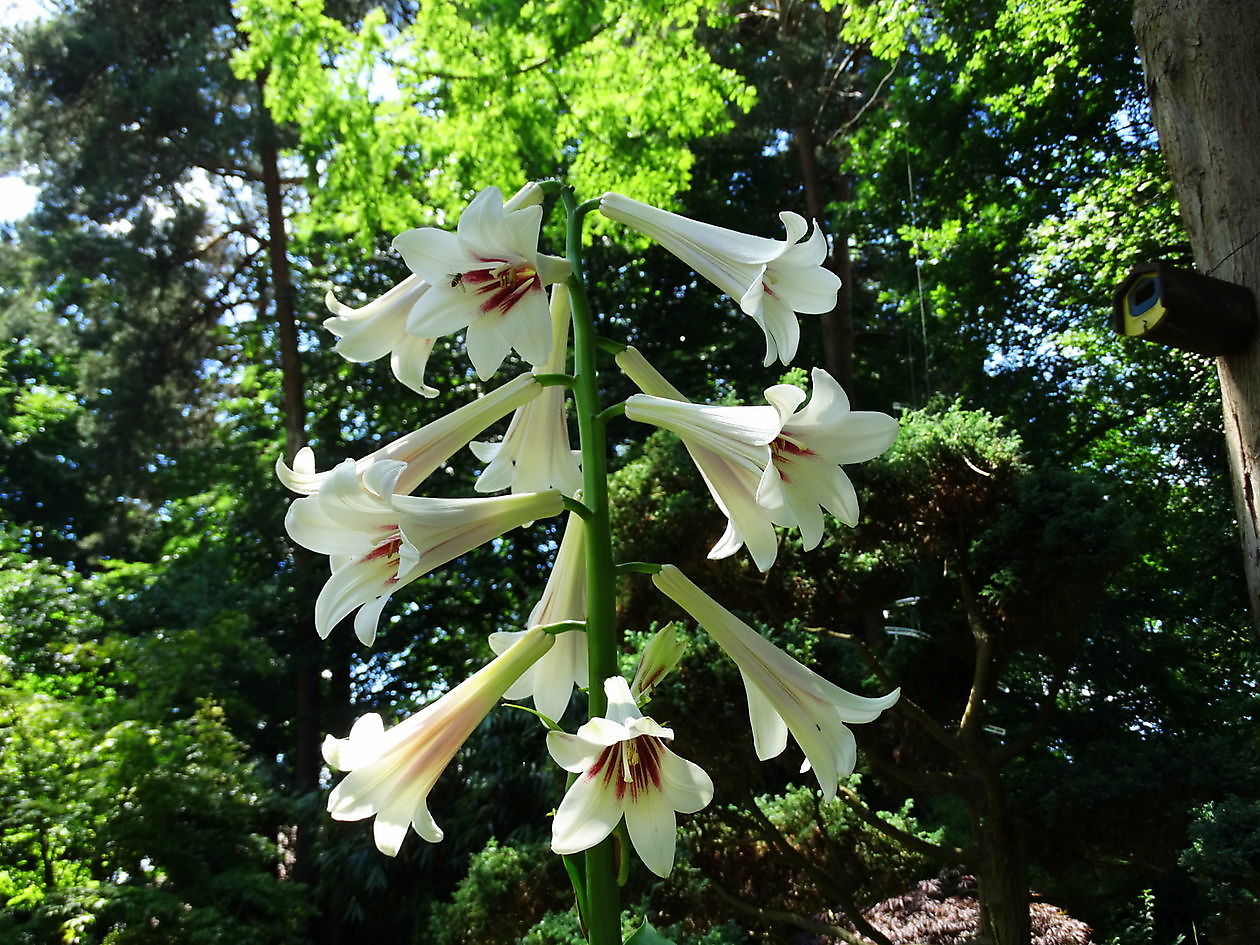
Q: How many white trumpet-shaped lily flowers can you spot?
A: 12